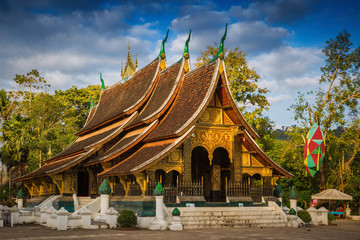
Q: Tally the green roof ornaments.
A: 5